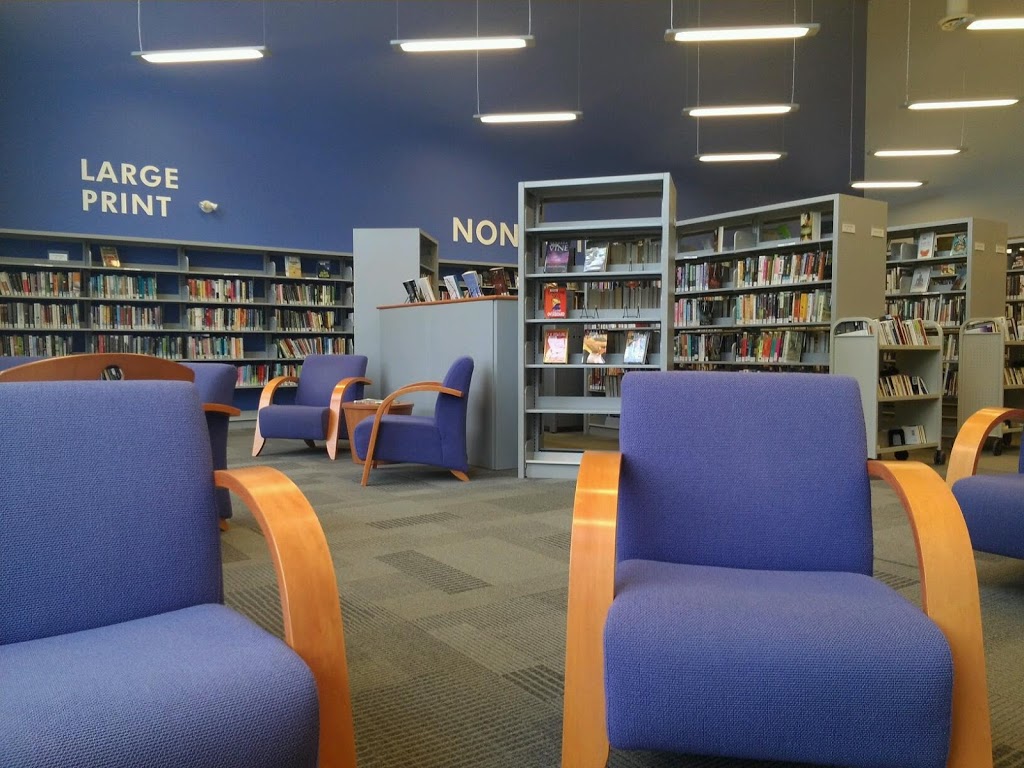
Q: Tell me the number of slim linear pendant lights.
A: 10